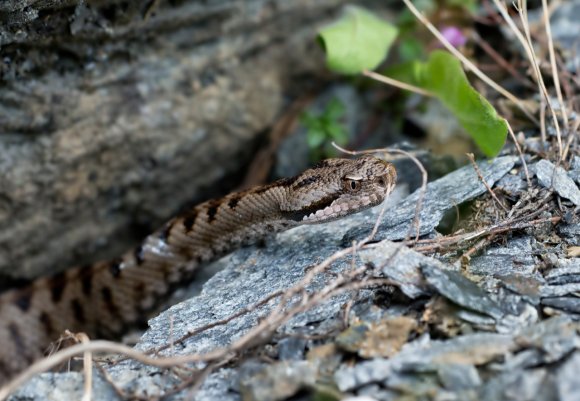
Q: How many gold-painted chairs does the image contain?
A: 0